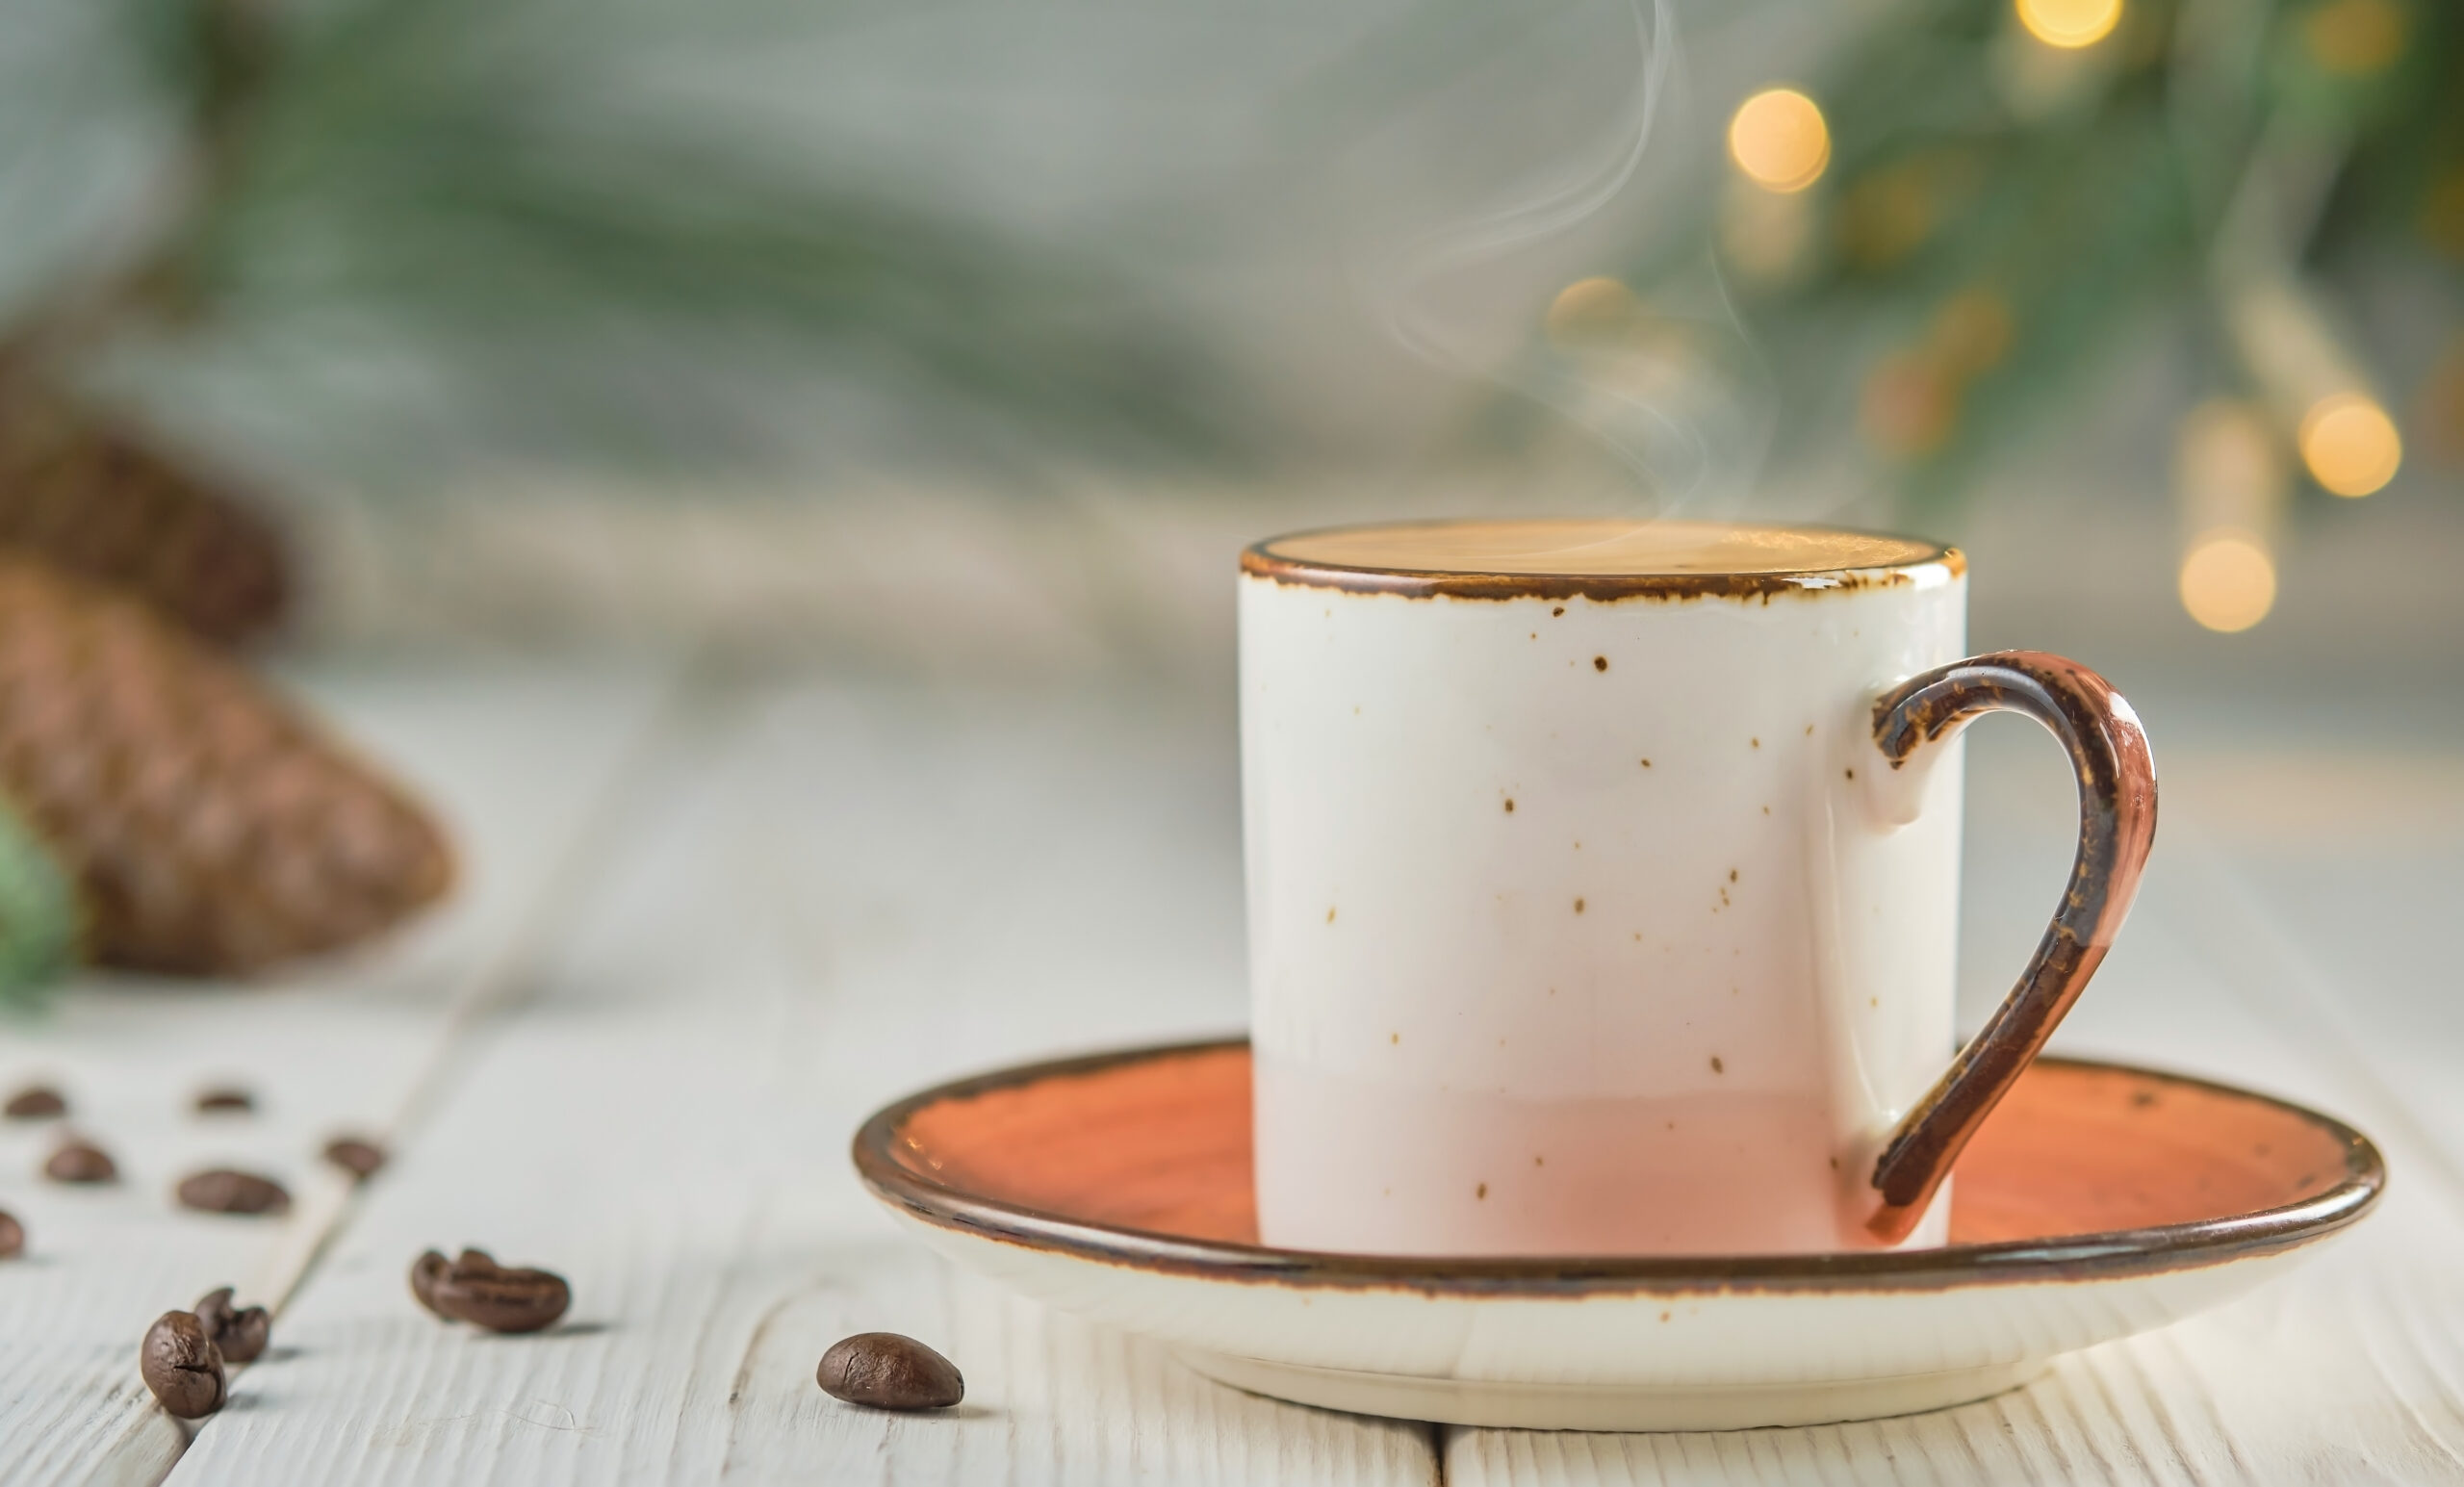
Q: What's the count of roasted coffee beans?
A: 11